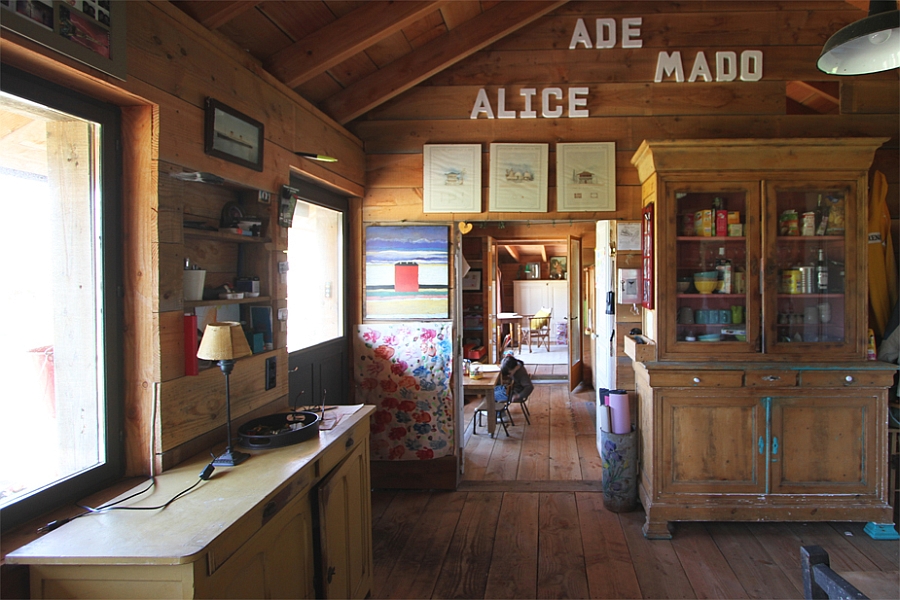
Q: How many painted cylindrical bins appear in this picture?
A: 1